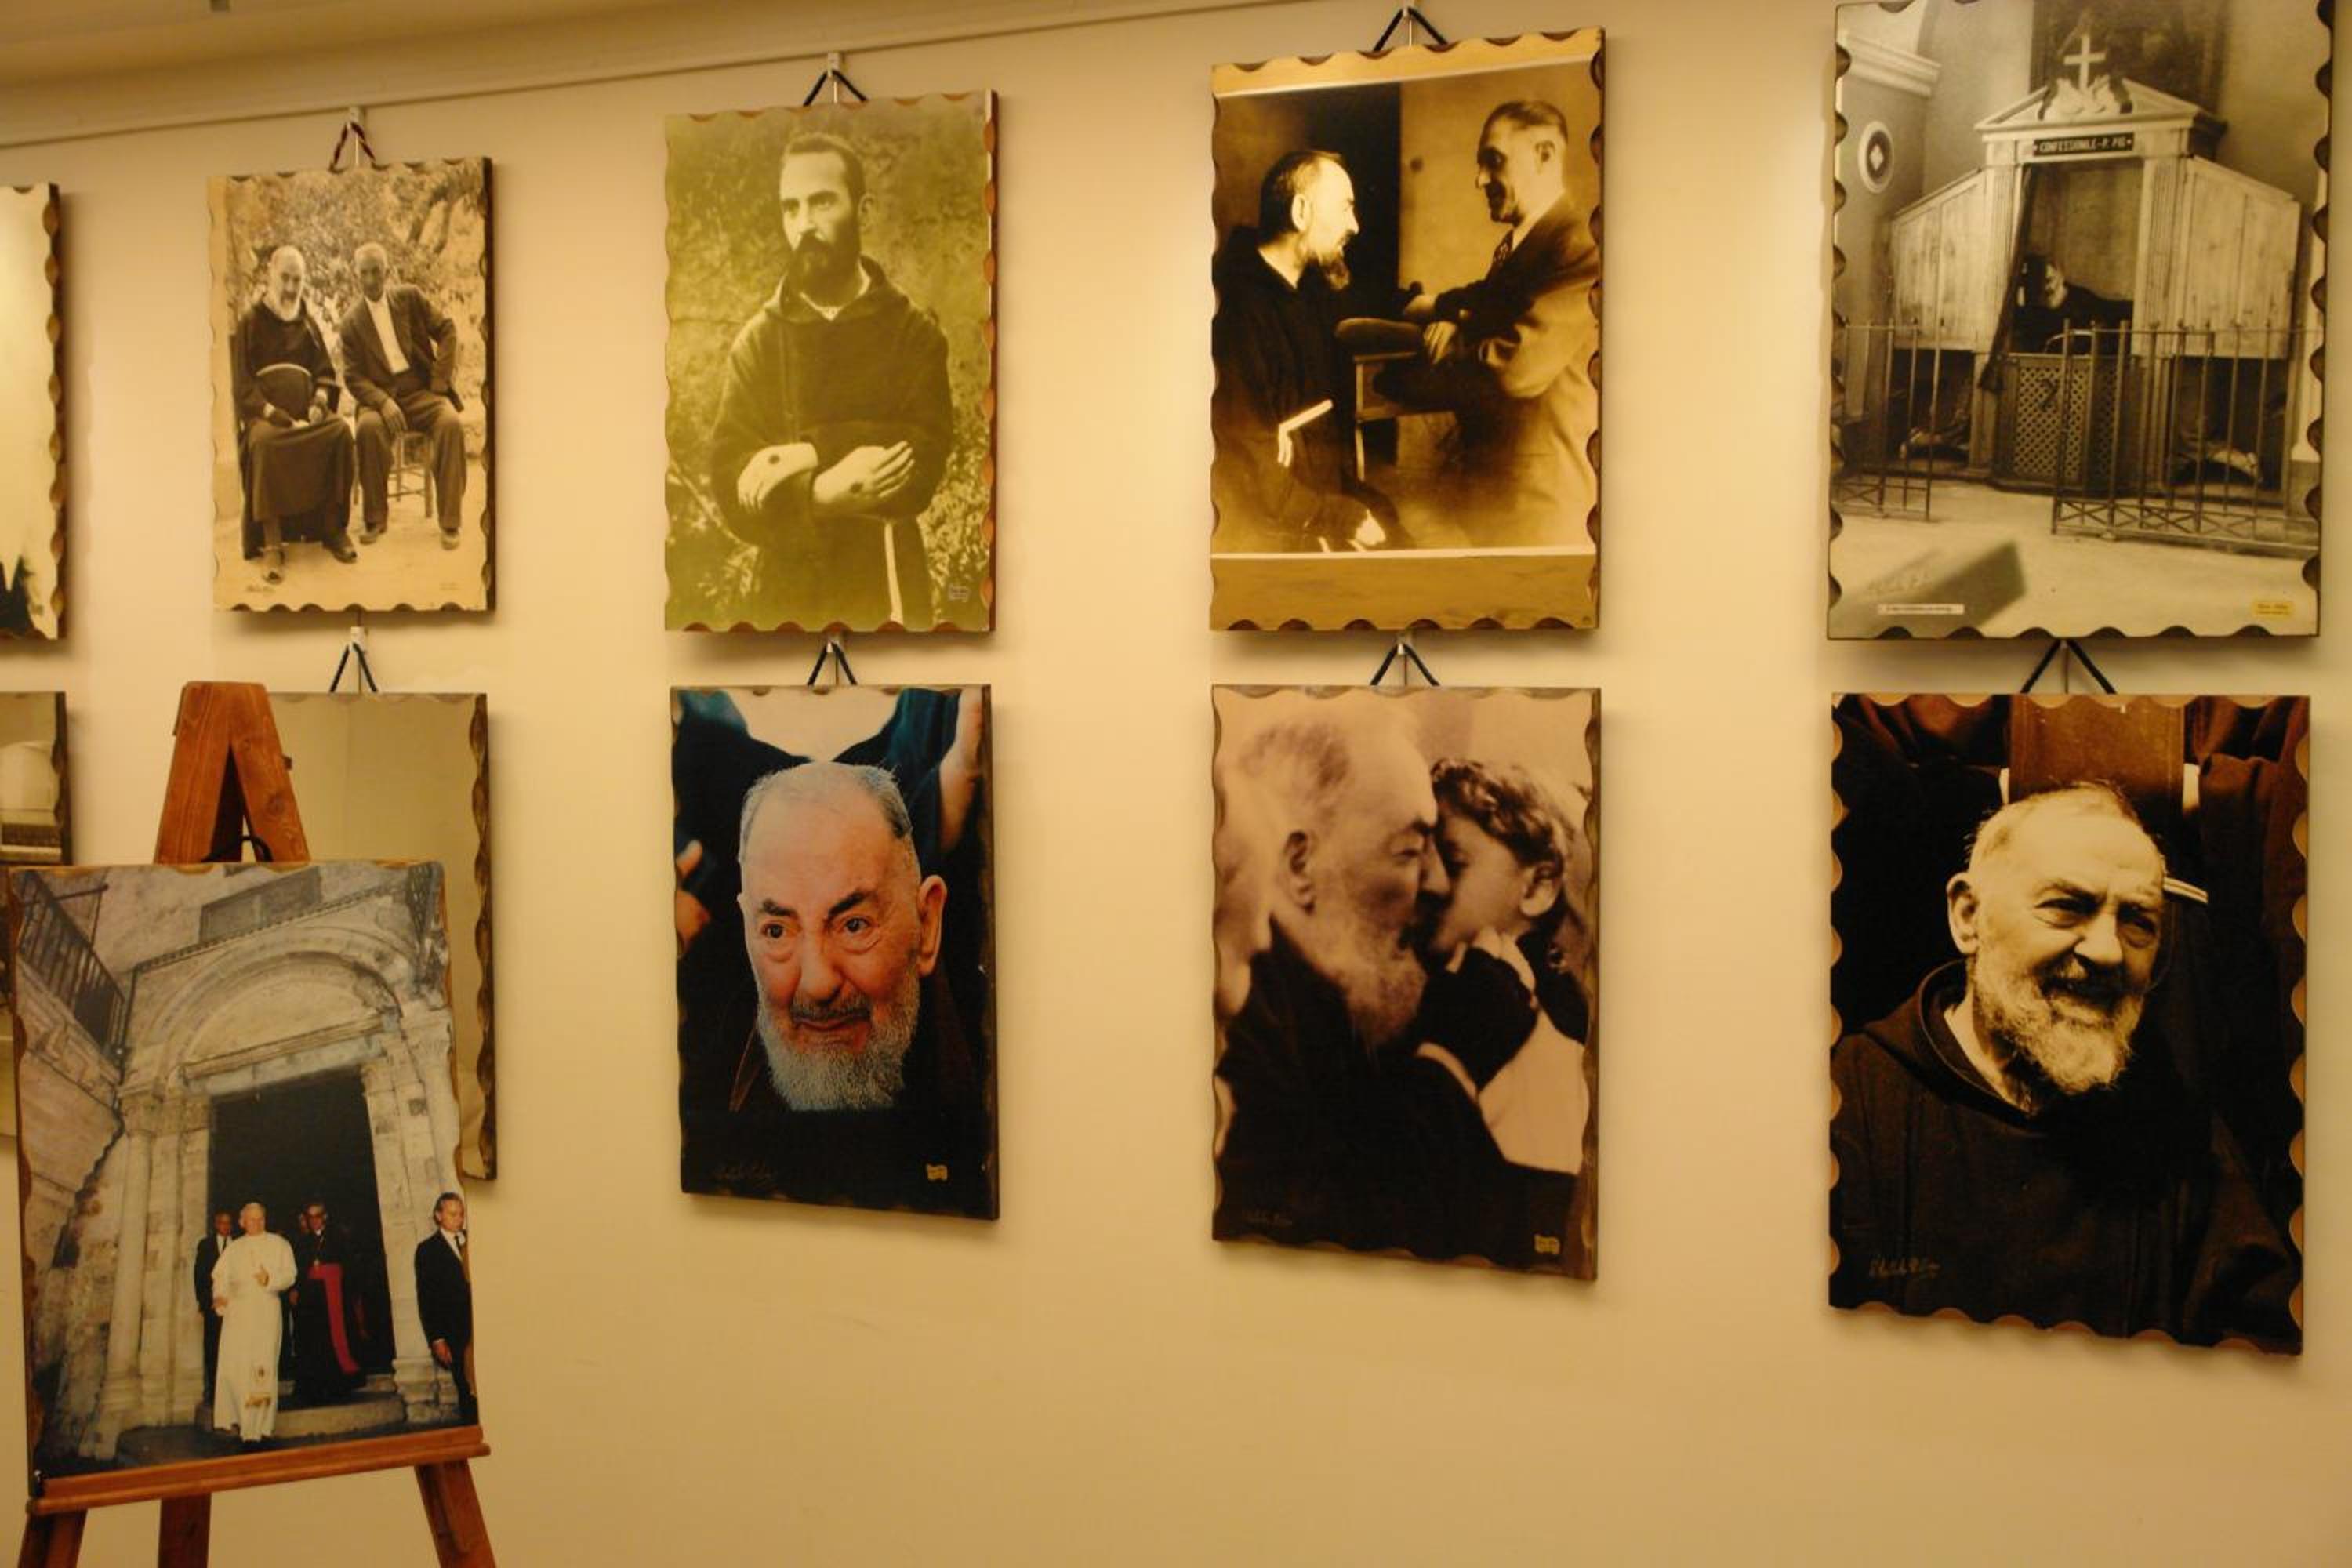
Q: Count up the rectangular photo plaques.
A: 11